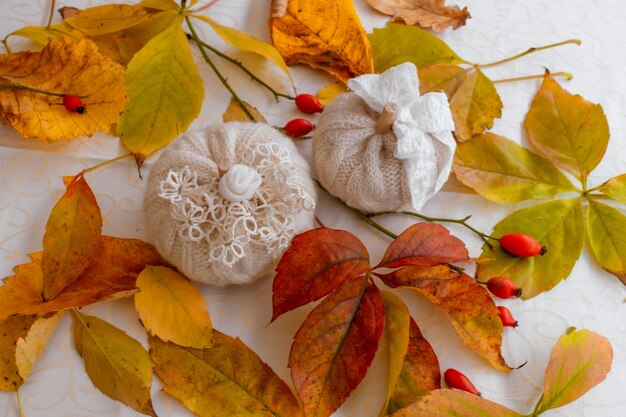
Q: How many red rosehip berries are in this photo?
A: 7